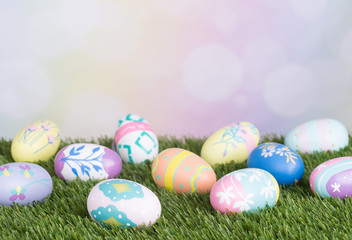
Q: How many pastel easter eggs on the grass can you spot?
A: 11